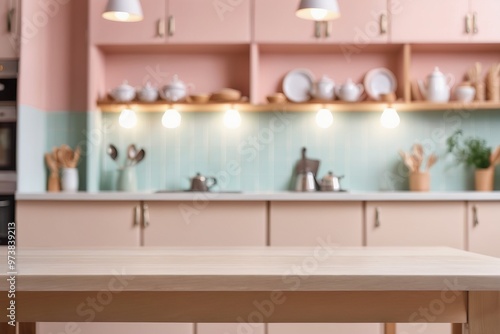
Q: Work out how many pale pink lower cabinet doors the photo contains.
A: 5